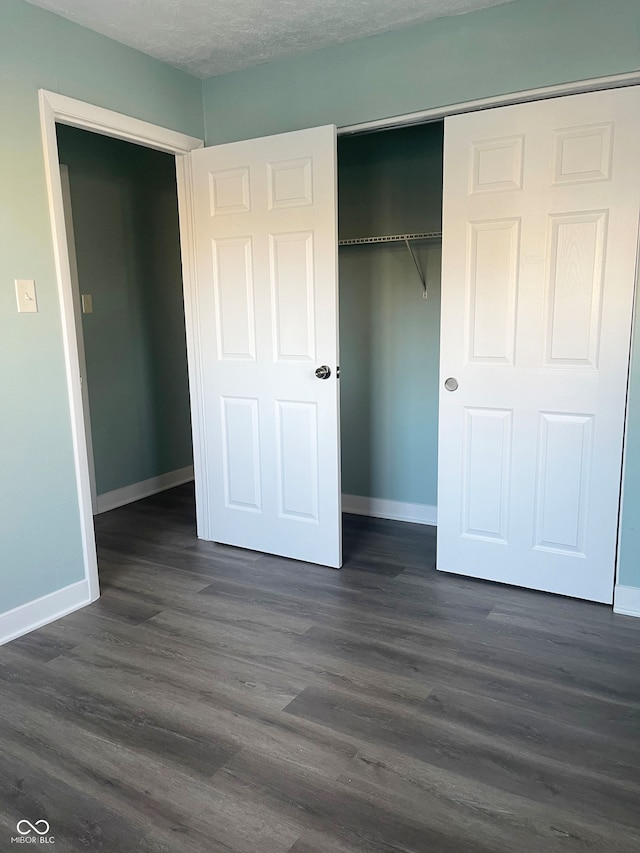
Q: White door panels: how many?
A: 12